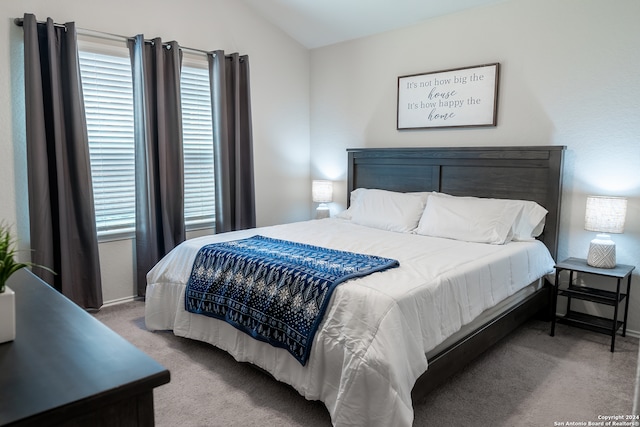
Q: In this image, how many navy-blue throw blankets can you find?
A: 1